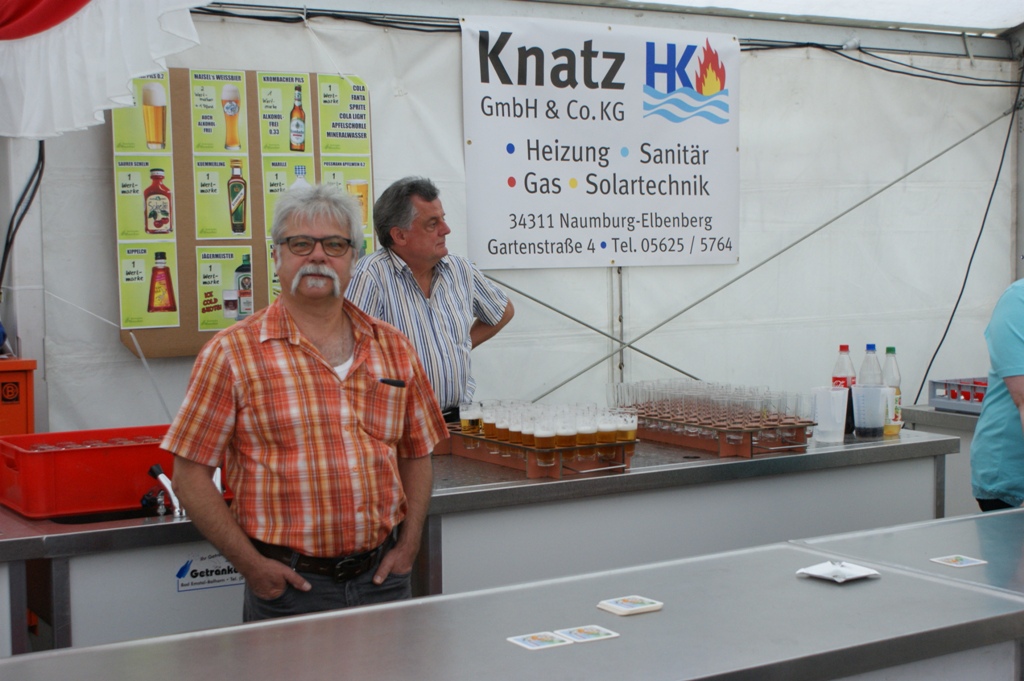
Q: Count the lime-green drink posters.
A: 12